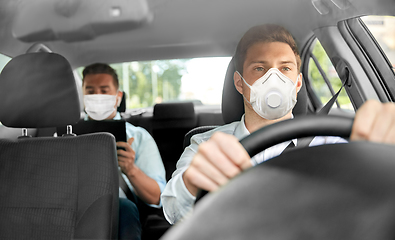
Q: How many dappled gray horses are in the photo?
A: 0